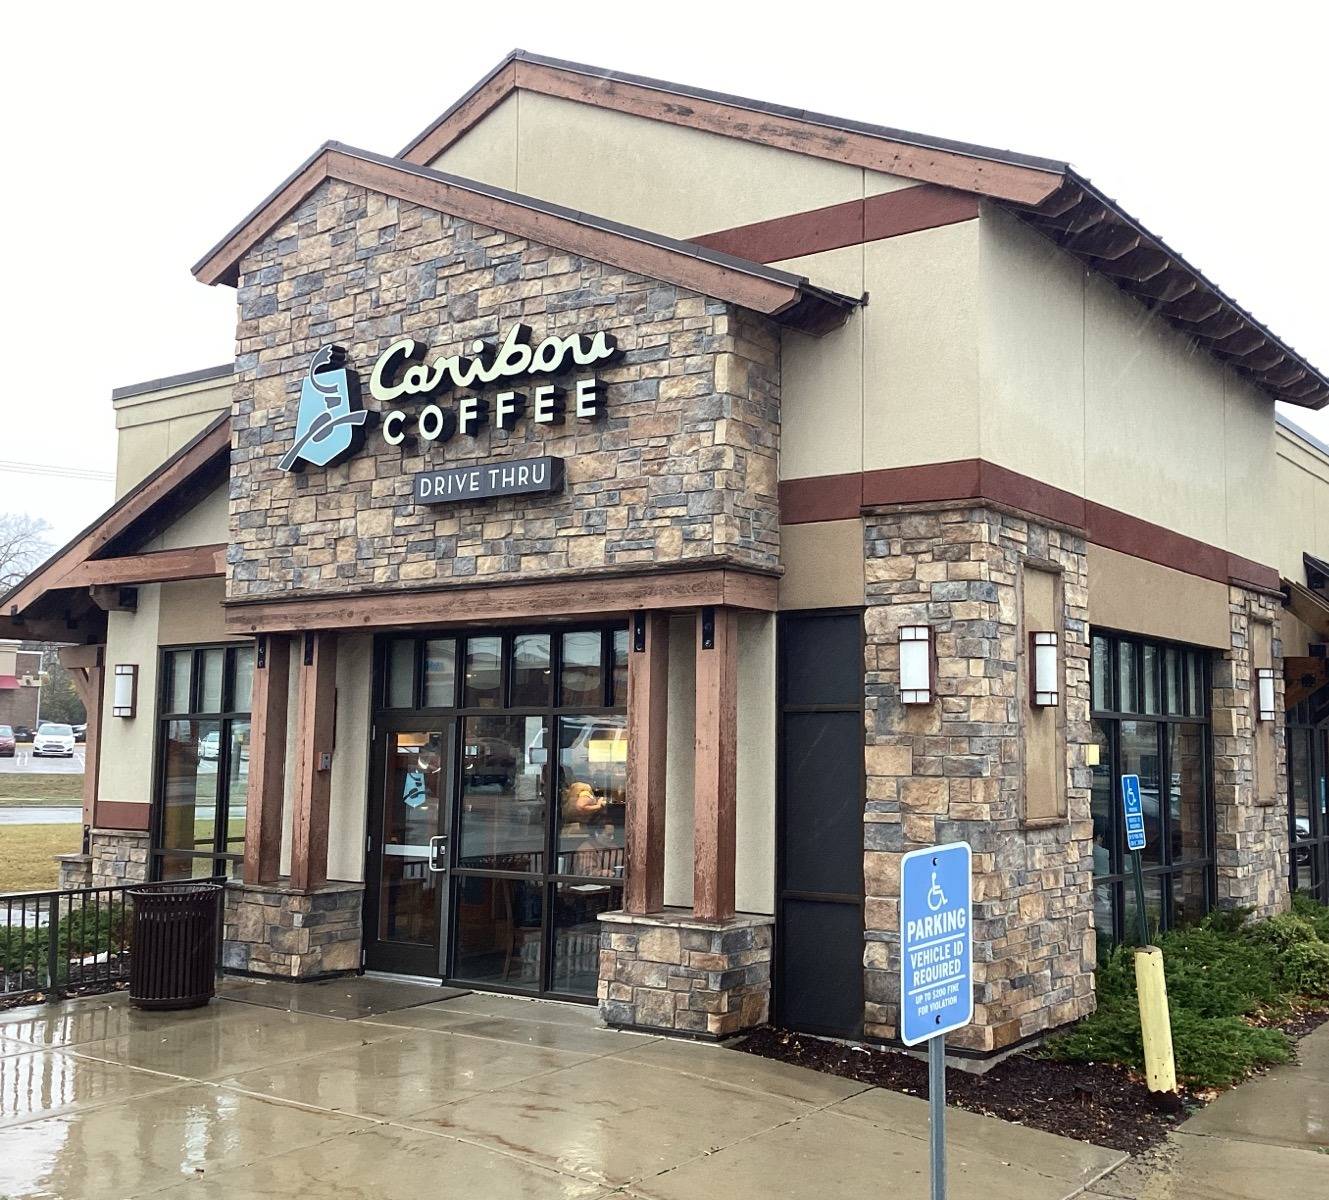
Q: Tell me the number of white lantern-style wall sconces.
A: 4